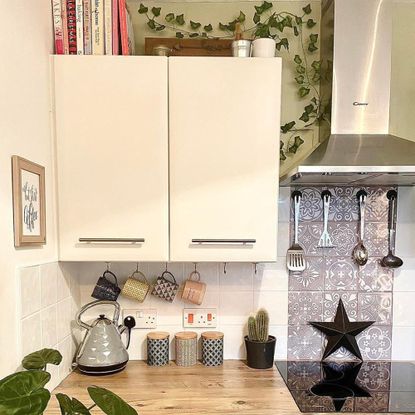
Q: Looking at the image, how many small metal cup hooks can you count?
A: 6